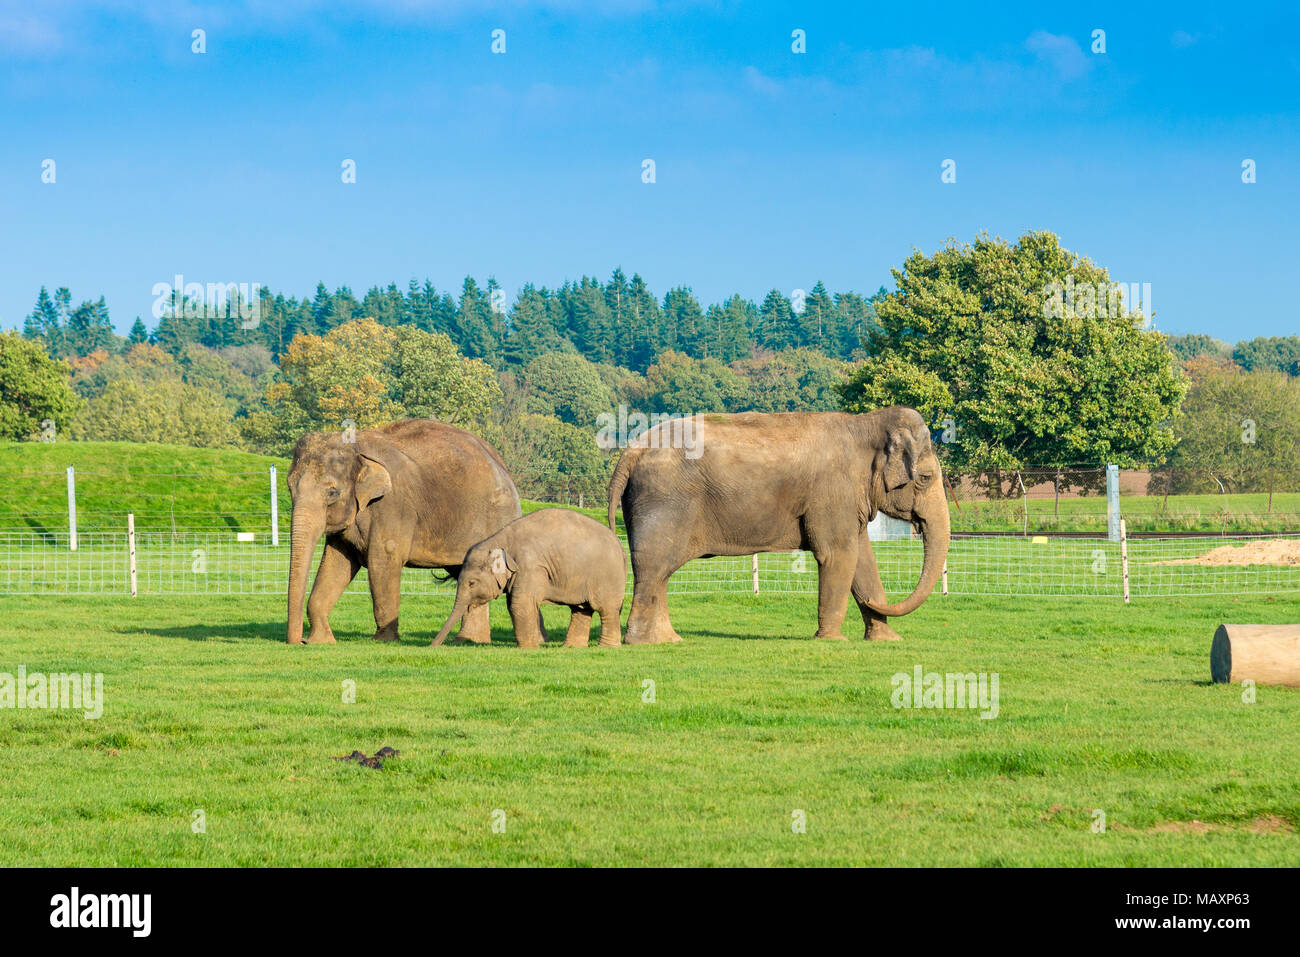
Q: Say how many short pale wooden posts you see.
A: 4